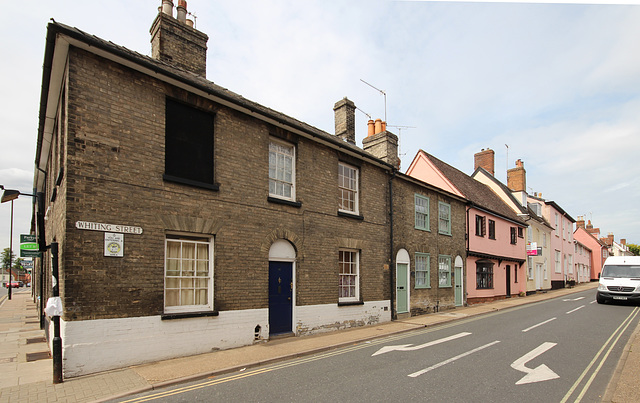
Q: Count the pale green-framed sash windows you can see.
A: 4